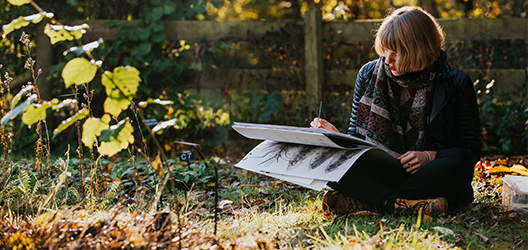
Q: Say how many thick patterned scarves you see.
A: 1